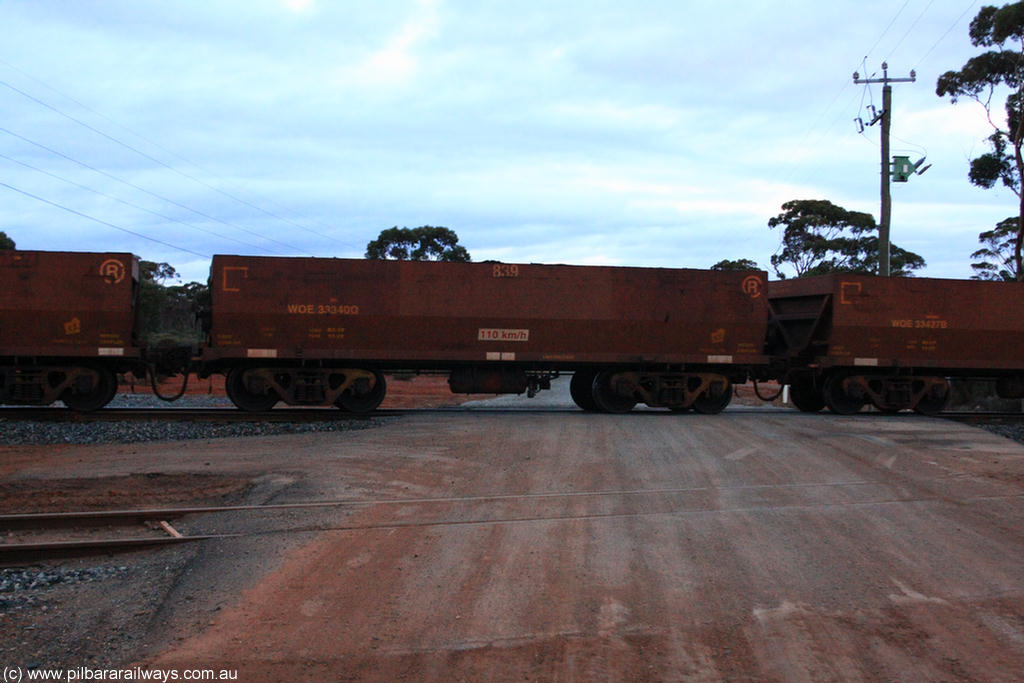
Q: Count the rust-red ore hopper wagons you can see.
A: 3